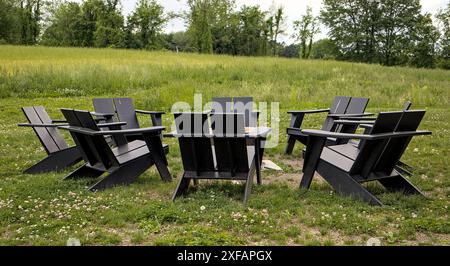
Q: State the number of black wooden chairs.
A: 8